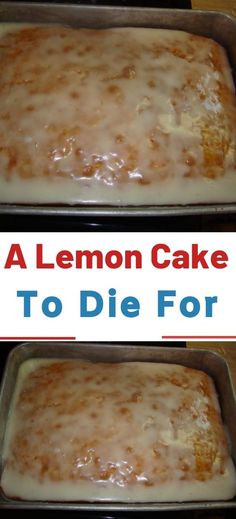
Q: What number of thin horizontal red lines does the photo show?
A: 2